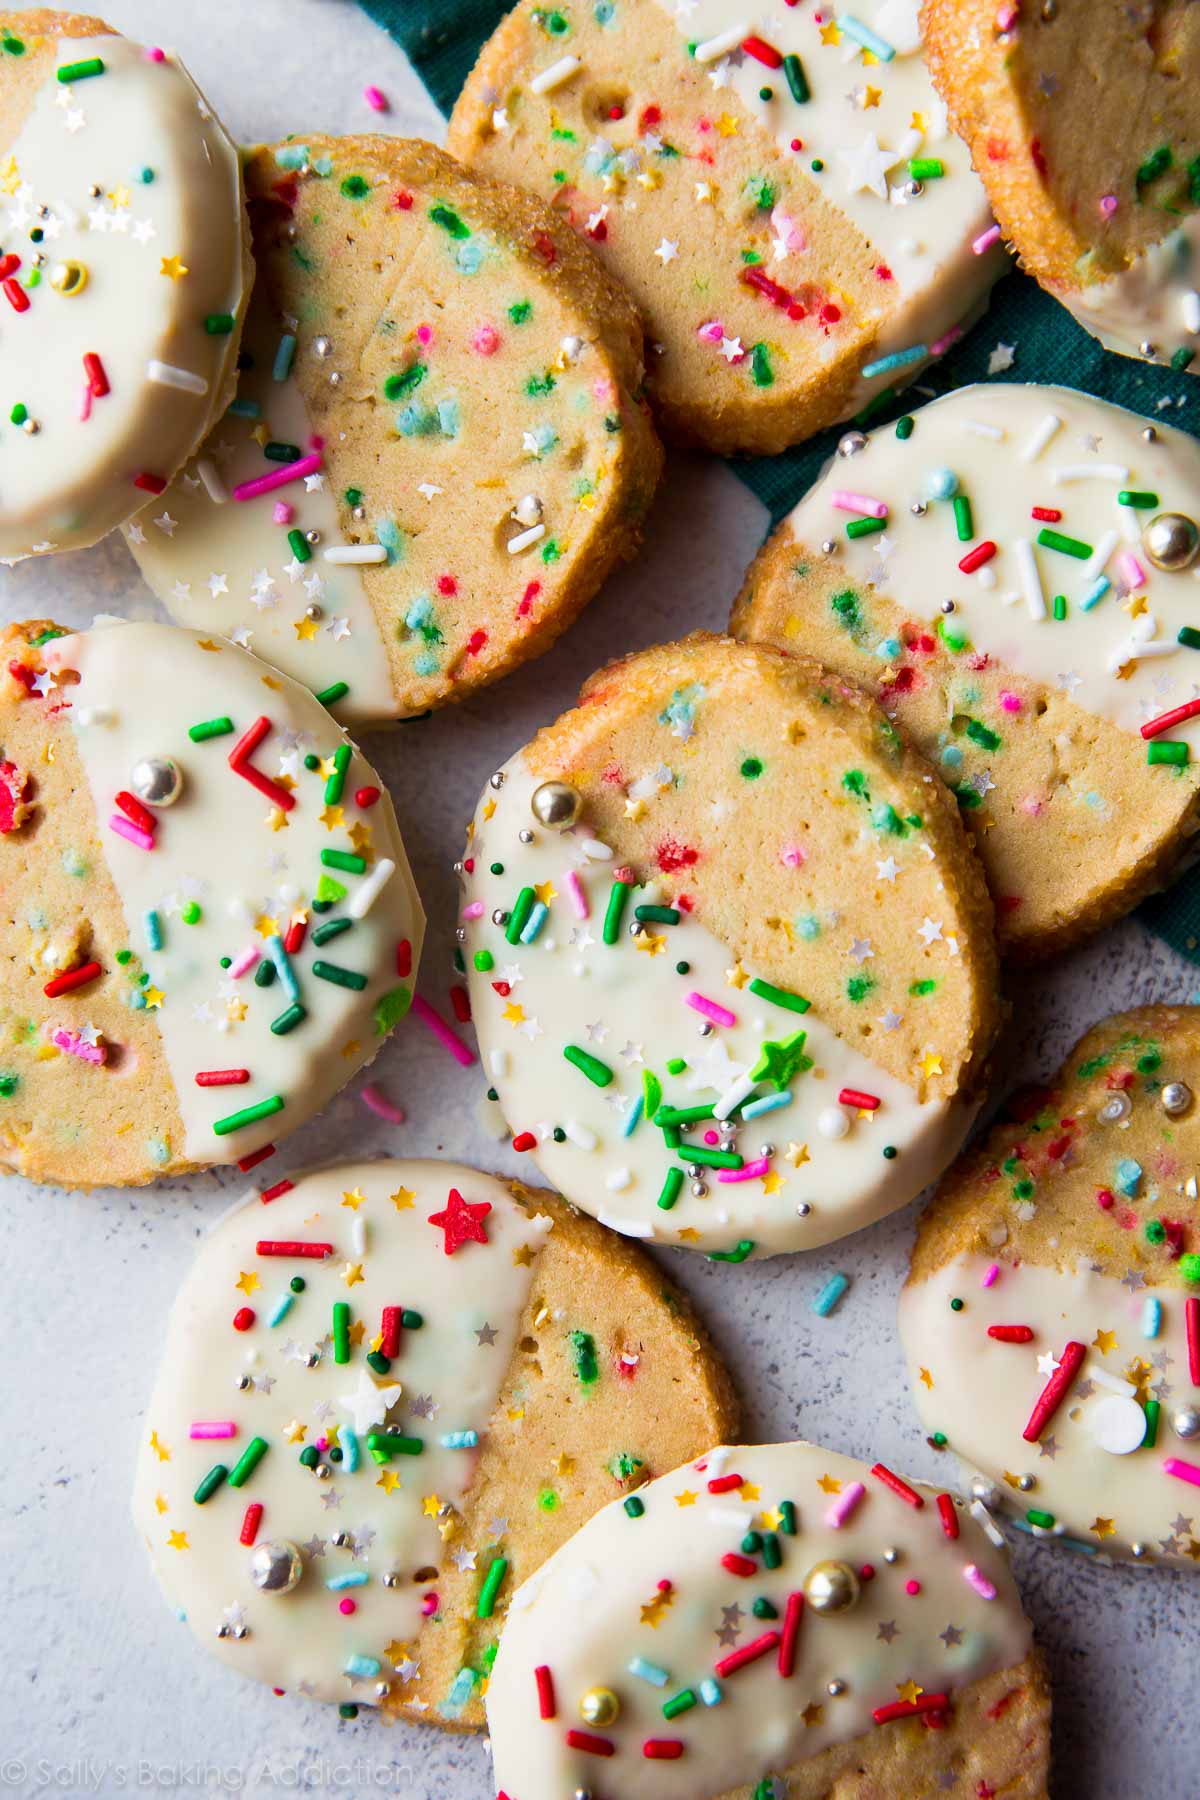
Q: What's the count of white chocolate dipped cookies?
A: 10